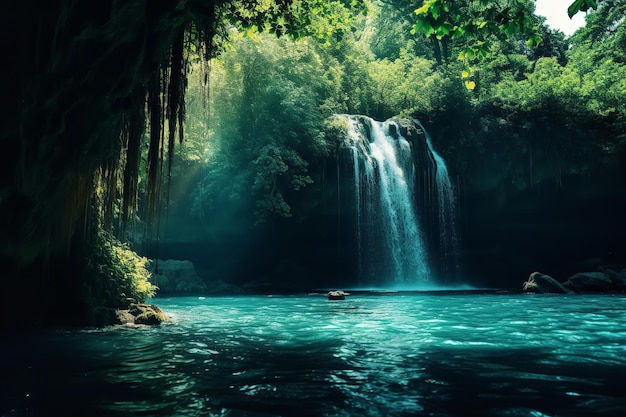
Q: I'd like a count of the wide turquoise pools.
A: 1